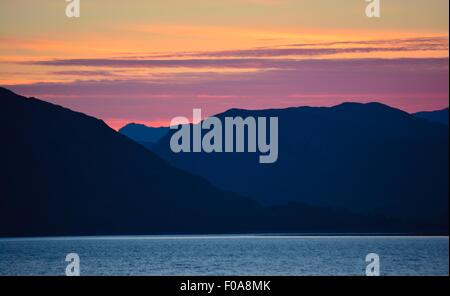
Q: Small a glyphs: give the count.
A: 4